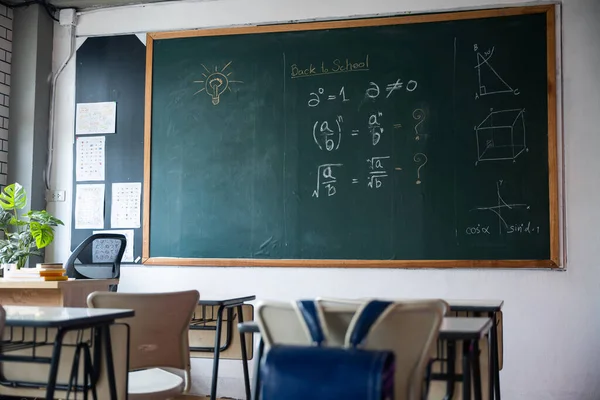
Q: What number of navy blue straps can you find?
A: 2